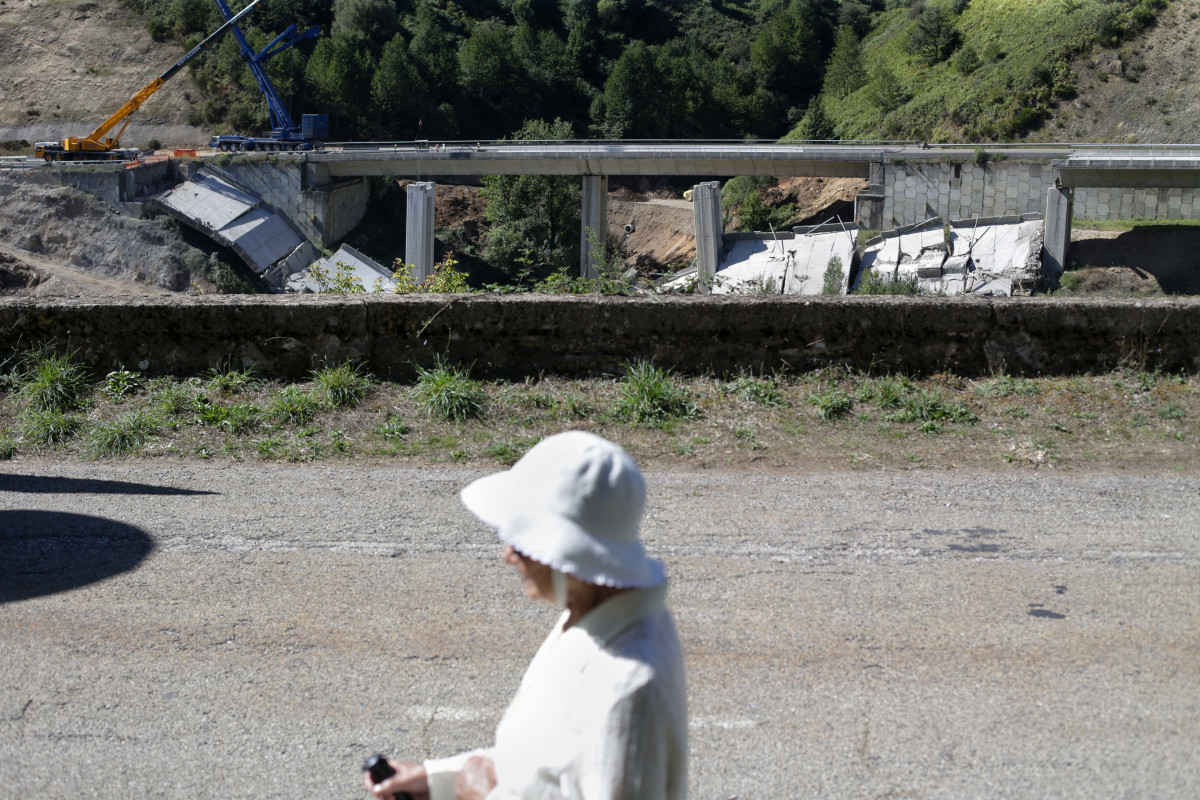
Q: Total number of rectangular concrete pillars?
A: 4